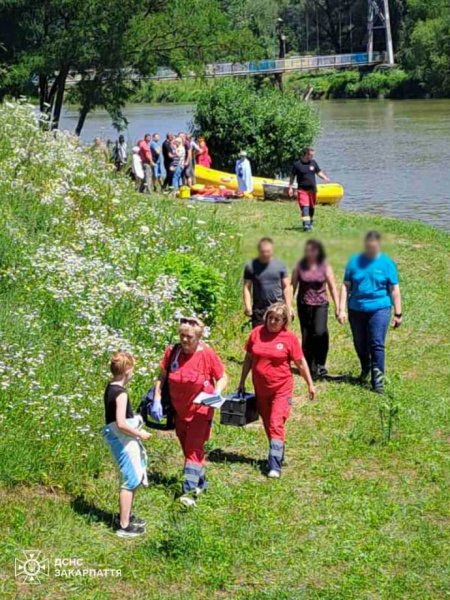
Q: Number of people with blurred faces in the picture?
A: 3